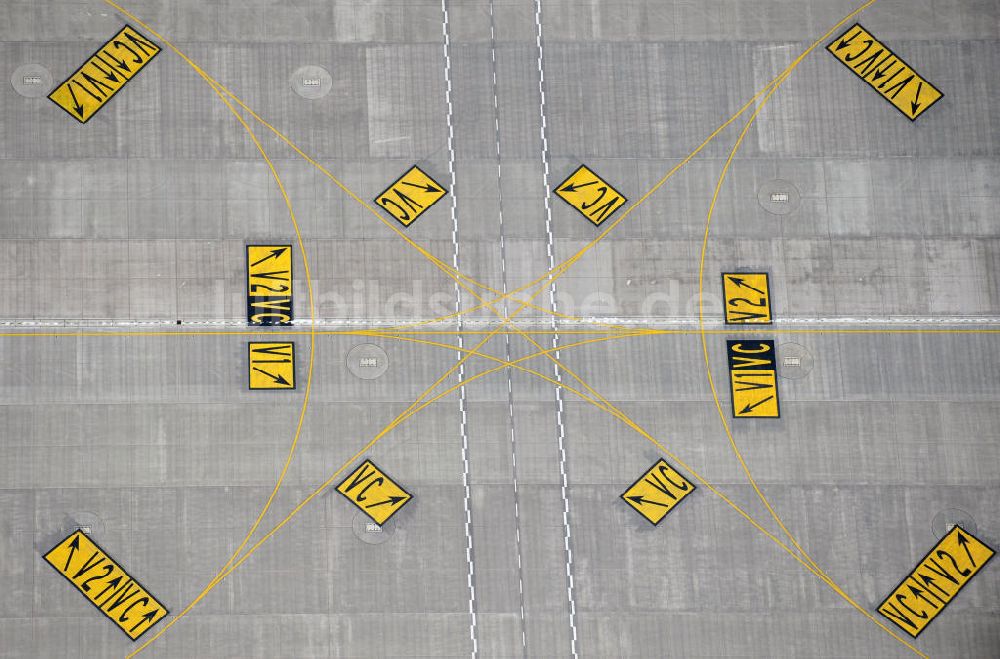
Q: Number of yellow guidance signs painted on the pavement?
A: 12